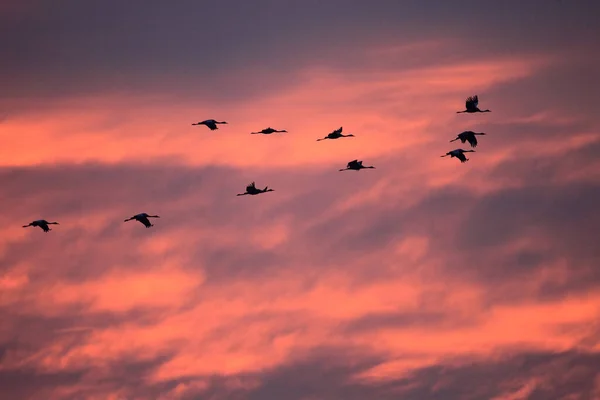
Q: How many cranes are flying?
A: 10